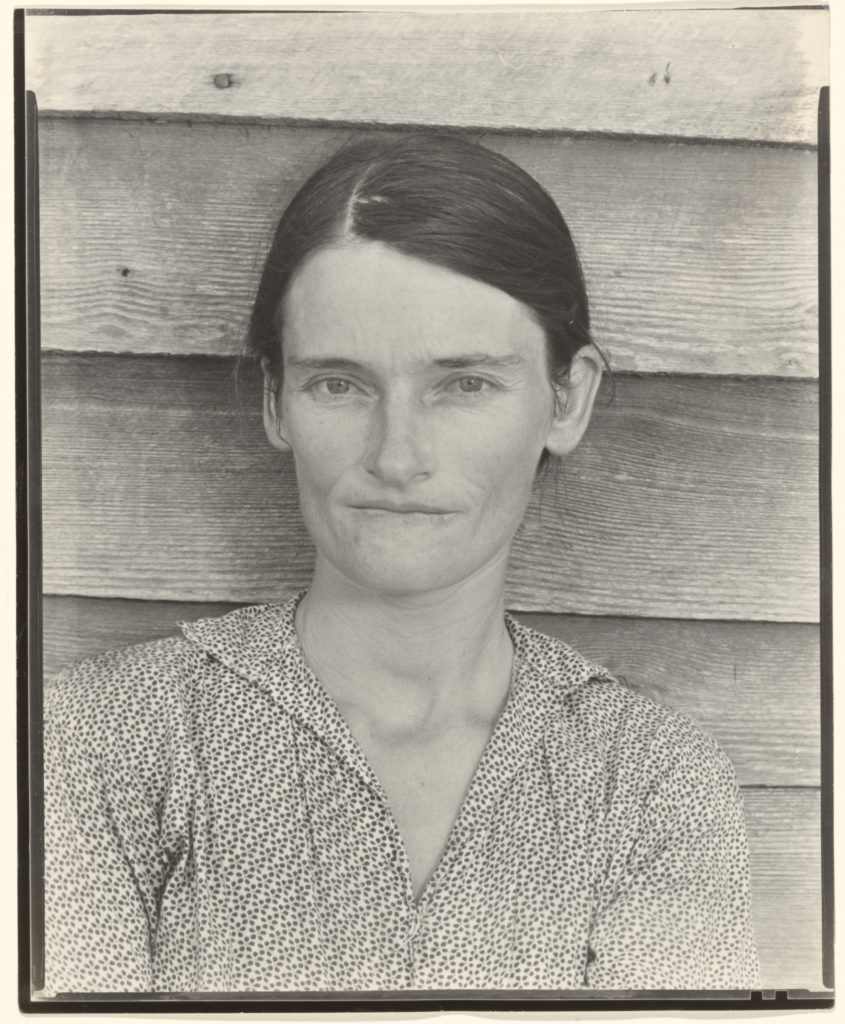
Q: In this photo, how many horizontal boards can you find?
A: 5